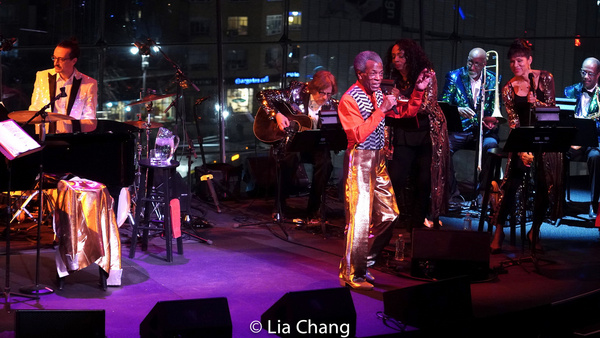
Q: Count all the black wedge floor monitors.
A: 5